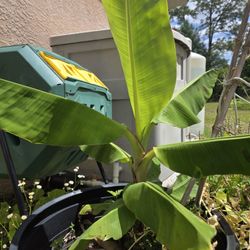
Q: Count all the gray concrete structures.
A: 1